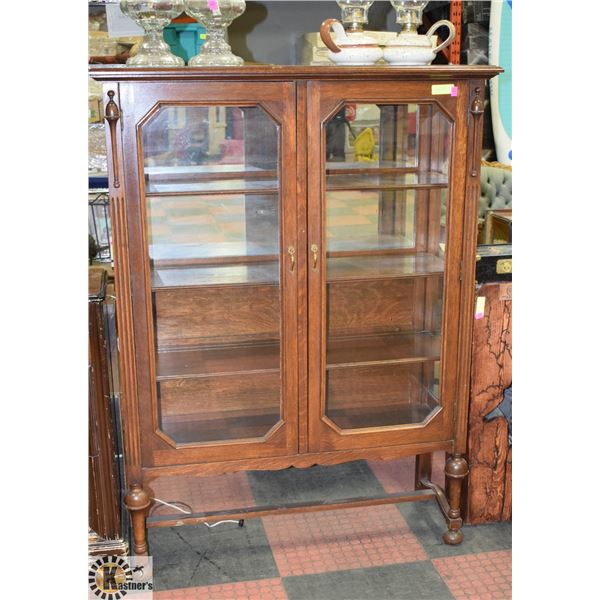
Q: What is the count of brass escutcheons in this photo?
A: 2